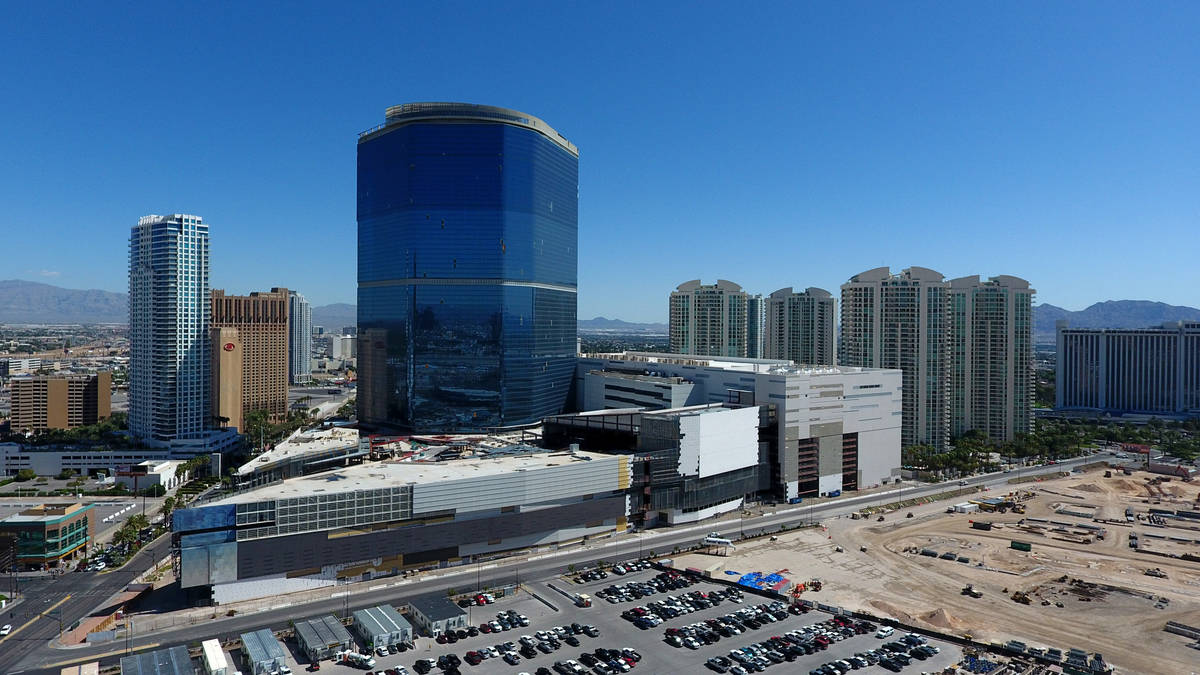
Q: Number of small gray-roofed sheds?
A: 5